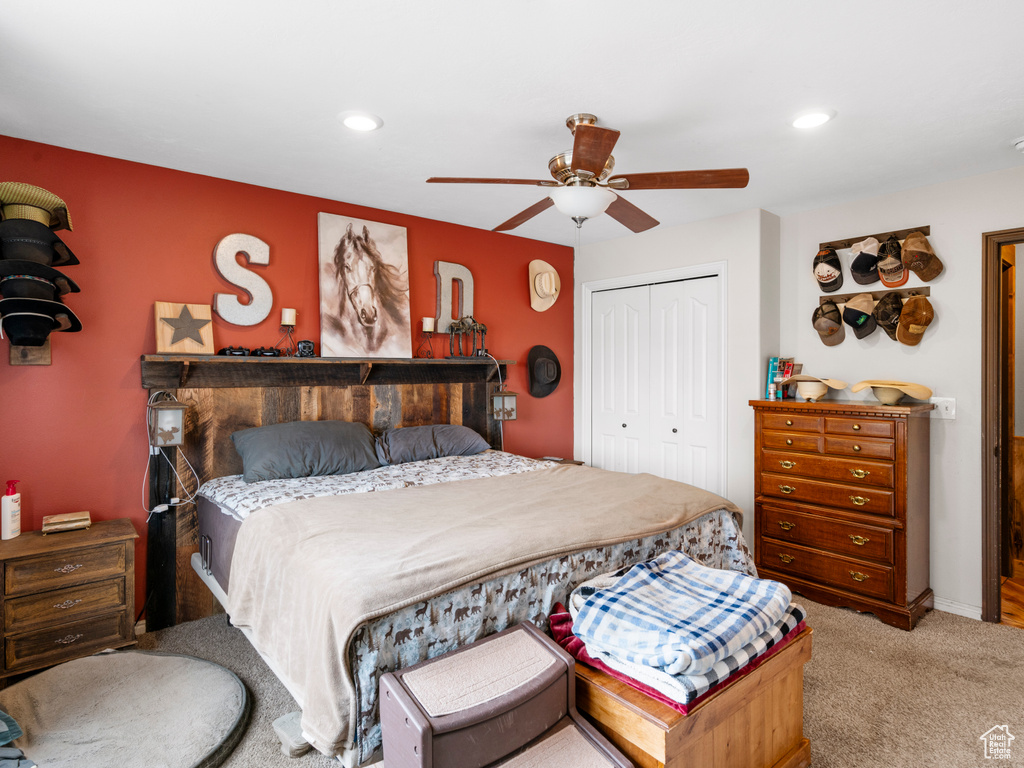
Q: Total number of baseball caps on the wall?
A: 8